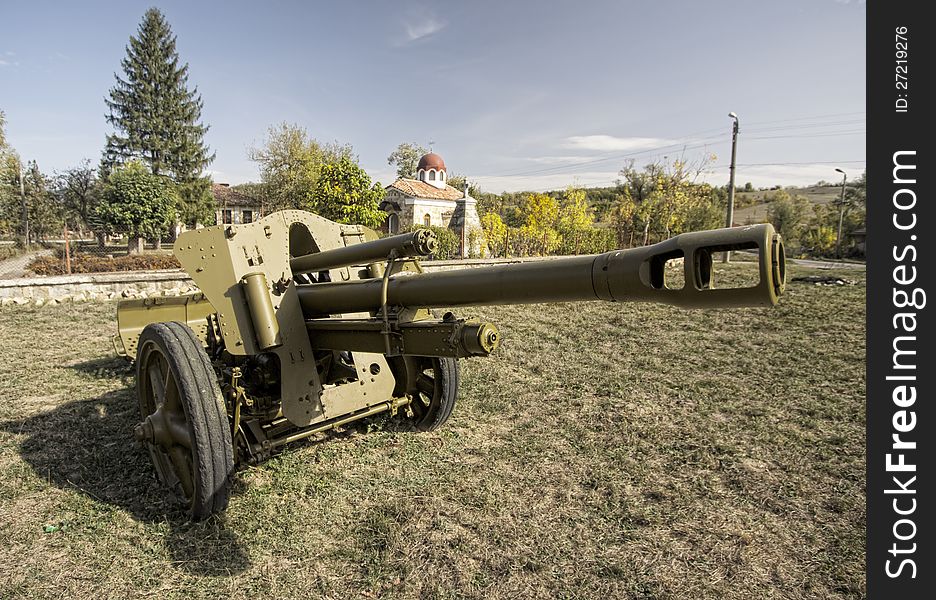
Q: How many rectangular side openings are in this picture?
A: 2